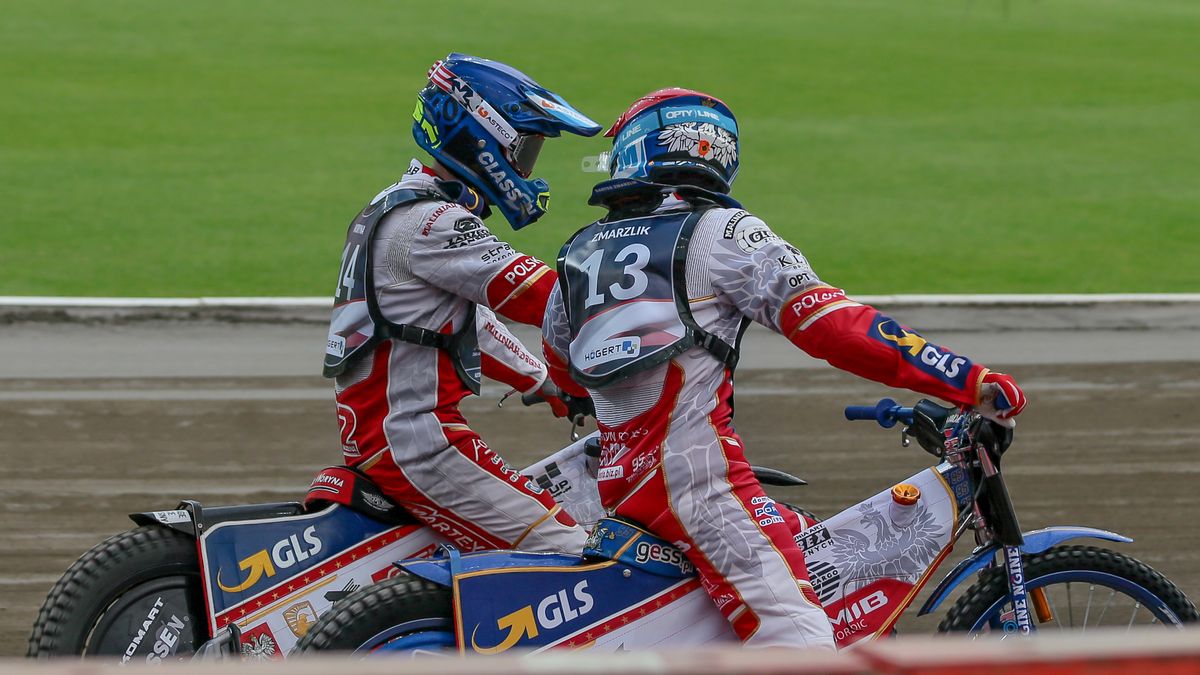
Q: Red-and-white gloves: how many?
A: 1